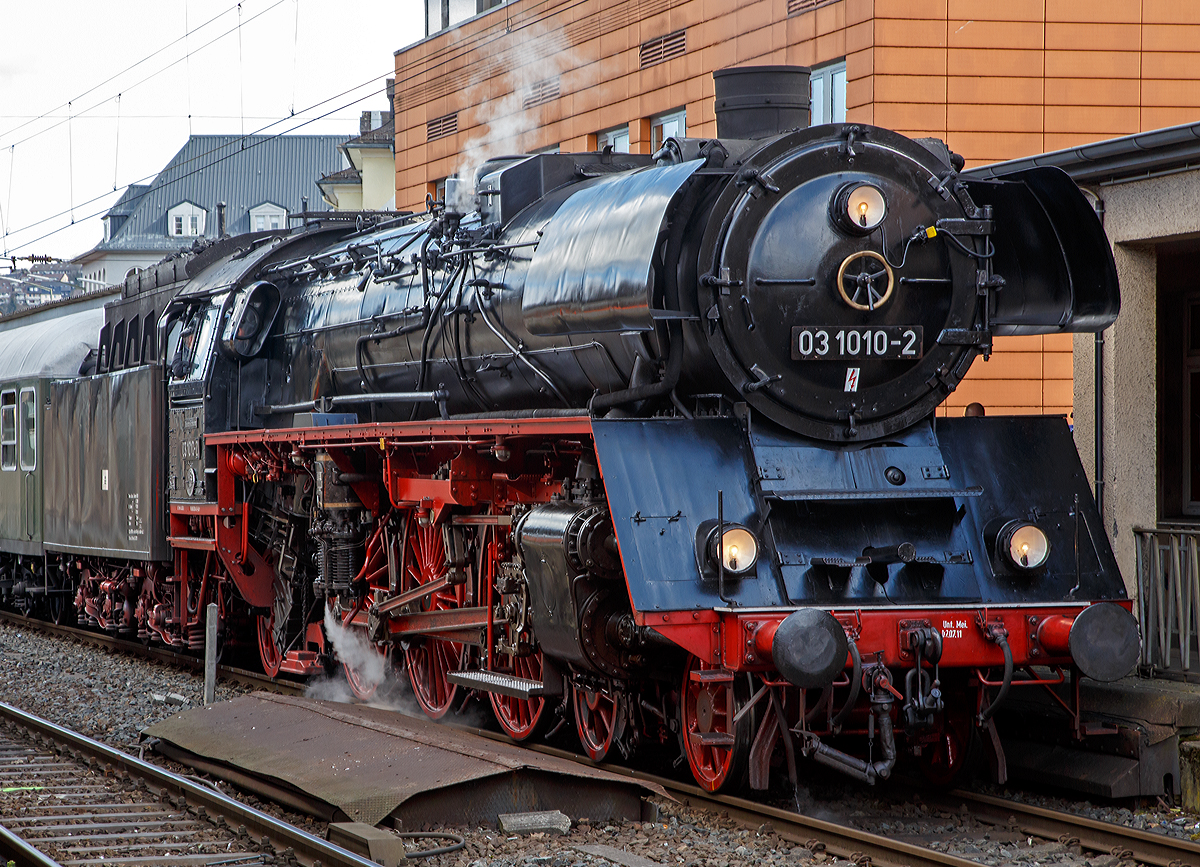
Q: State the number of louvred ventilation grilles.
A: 4